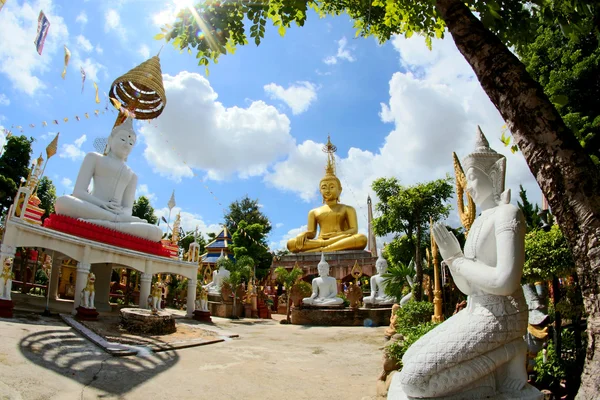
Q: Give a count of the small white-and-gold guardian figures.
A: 4